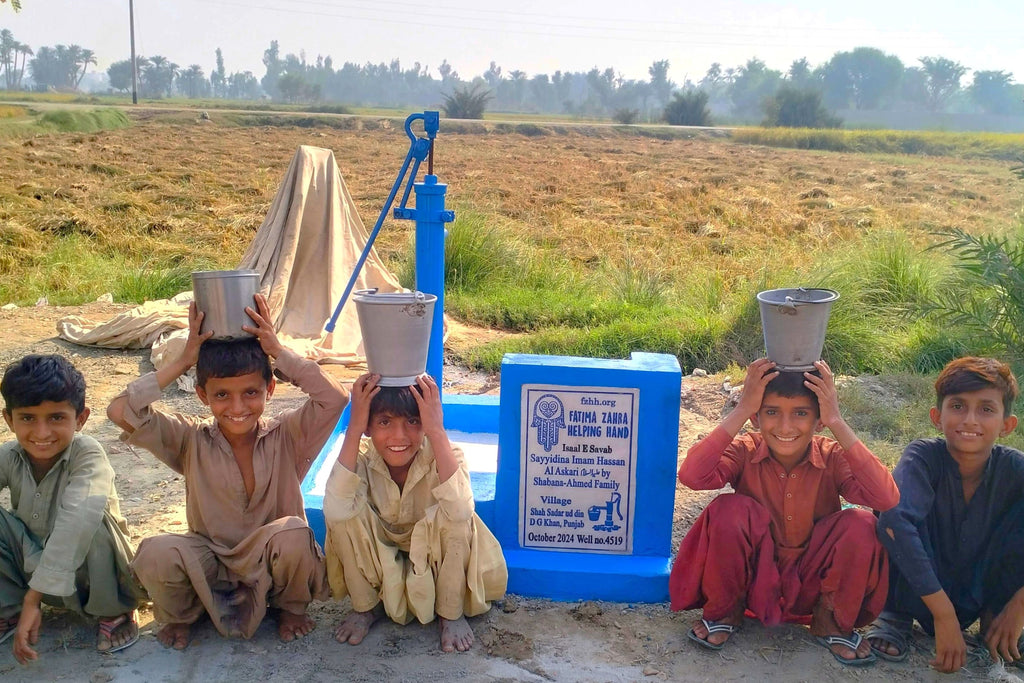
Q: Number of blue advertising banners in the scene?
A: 1